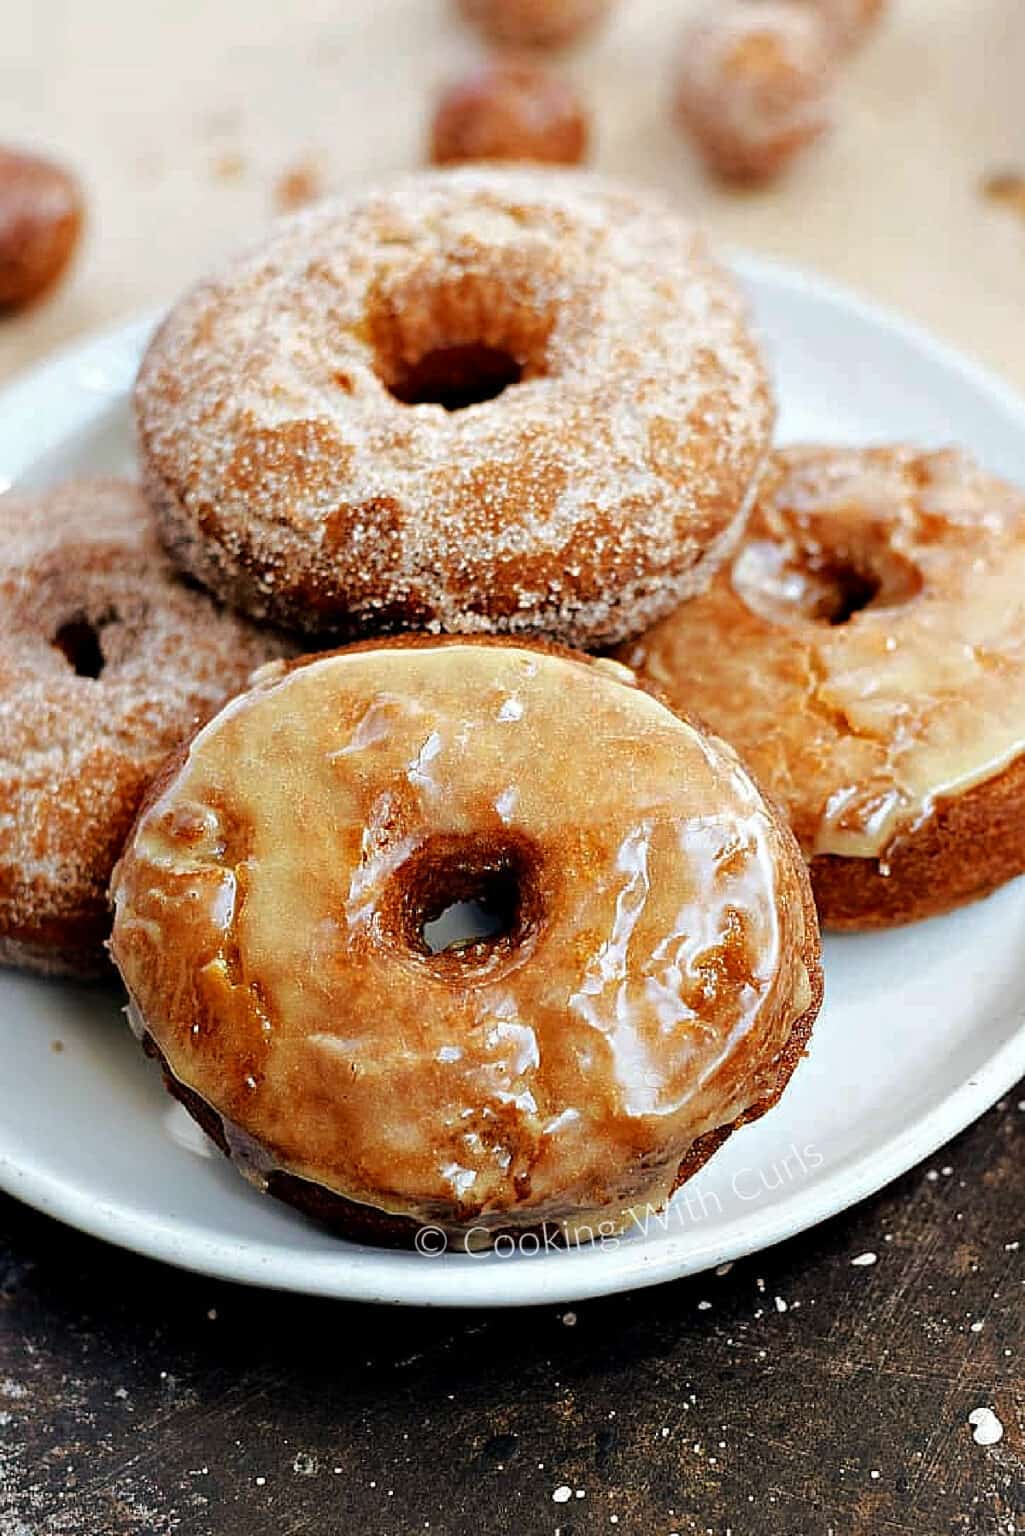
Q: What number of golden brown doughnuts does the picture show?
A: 4